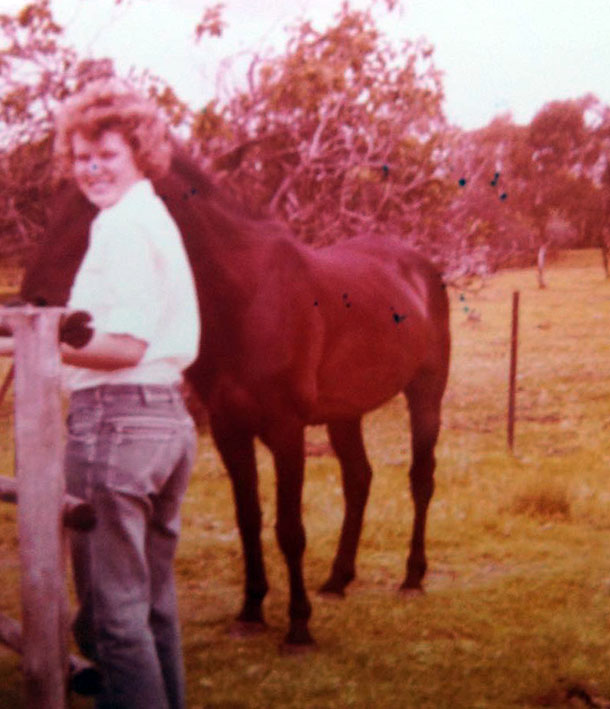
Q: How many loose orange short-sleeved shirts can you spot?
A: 0